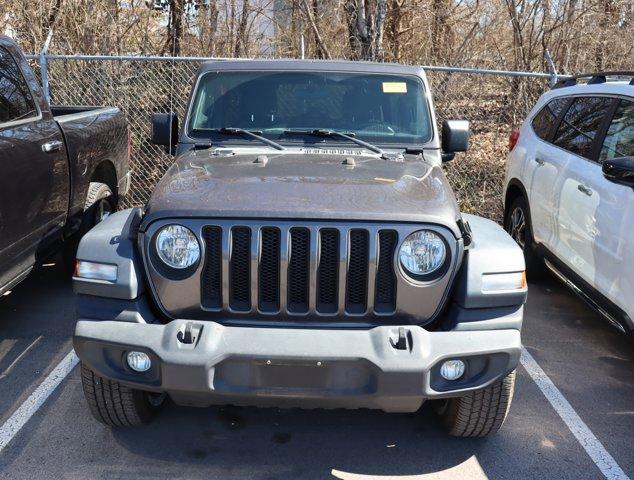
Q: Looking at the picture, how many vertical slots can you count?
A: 7